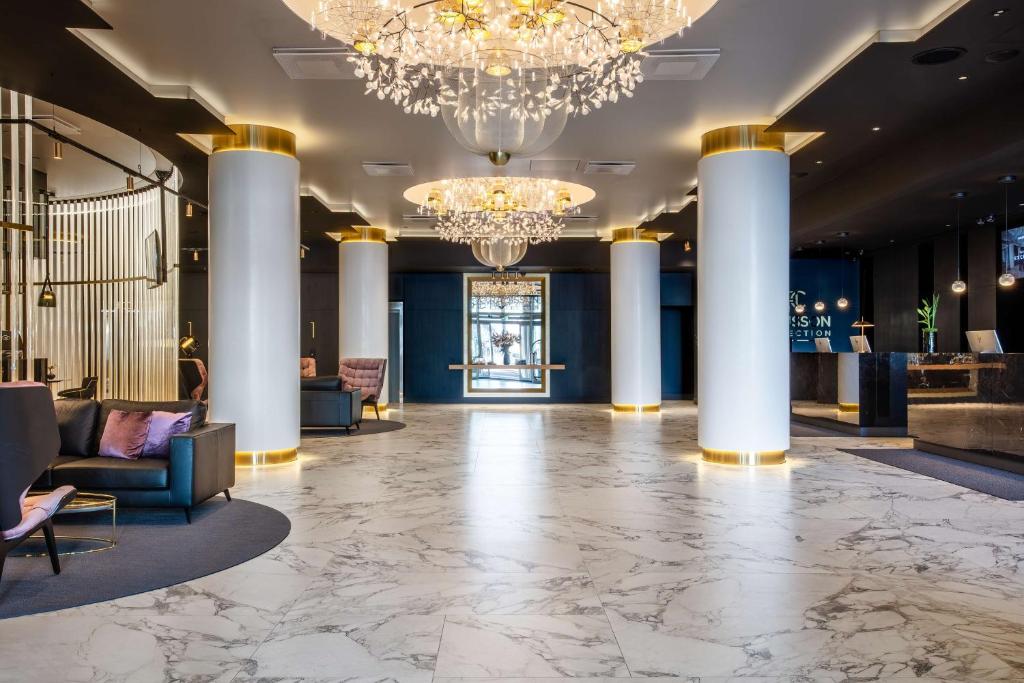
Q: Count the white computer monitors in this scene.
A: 3